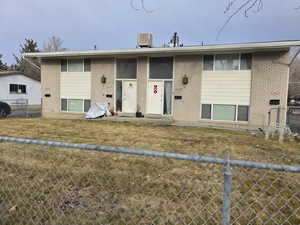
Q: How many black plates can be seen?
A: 4